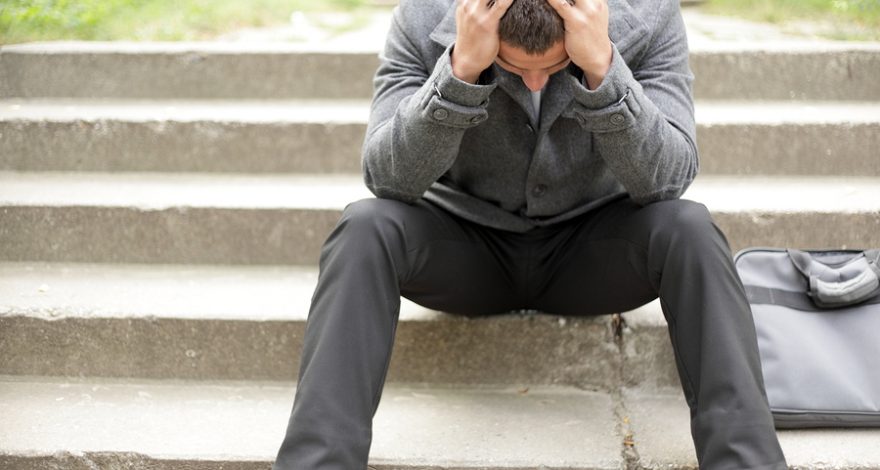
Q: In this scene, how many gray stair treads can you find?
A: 5